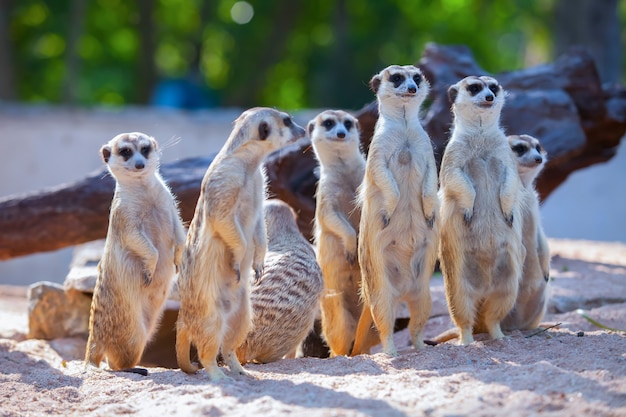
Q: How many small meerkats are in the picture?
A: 7